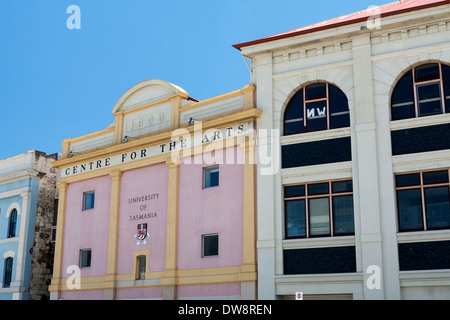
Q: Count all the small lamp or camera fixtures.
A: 3